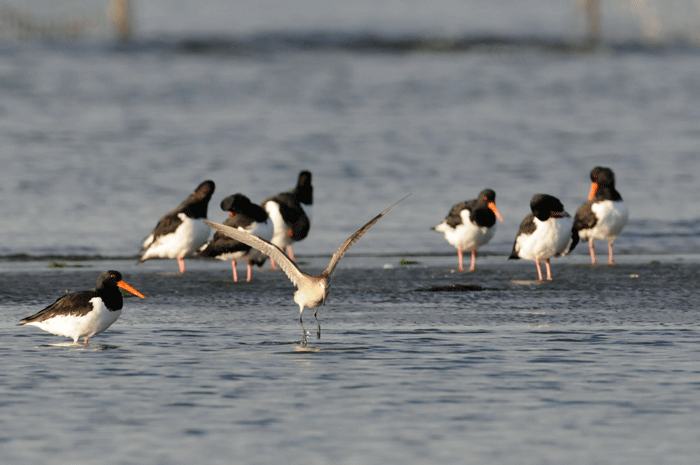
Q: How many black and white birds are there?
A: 7